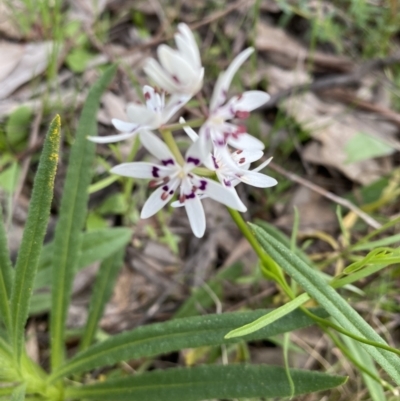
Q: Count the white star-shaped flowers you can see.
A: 5